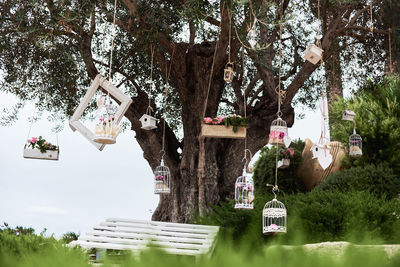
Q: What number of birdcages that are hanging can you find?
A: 5